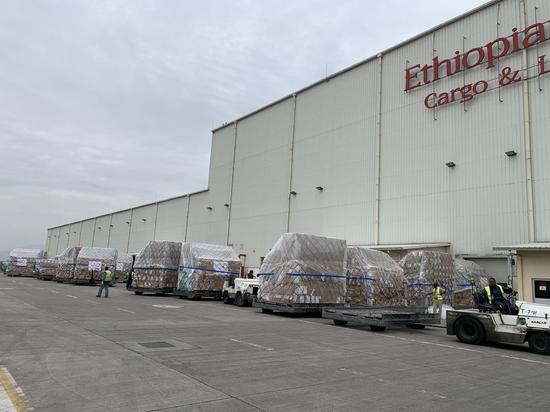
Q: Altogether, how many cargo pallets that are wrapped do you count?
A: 11